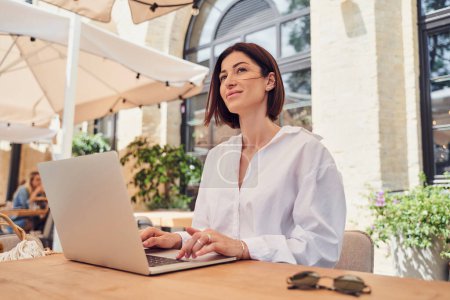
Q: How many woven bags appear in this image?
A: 1